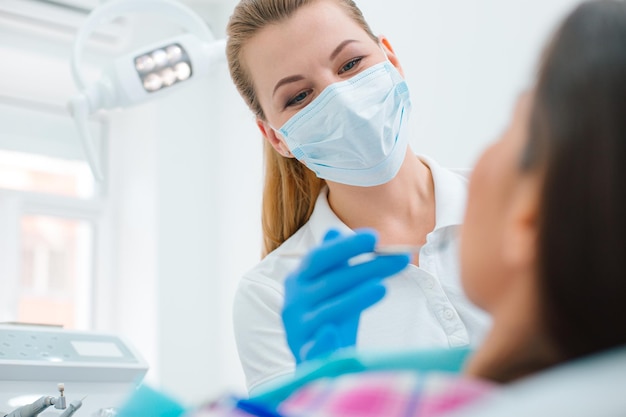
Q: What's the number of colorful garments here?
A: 1